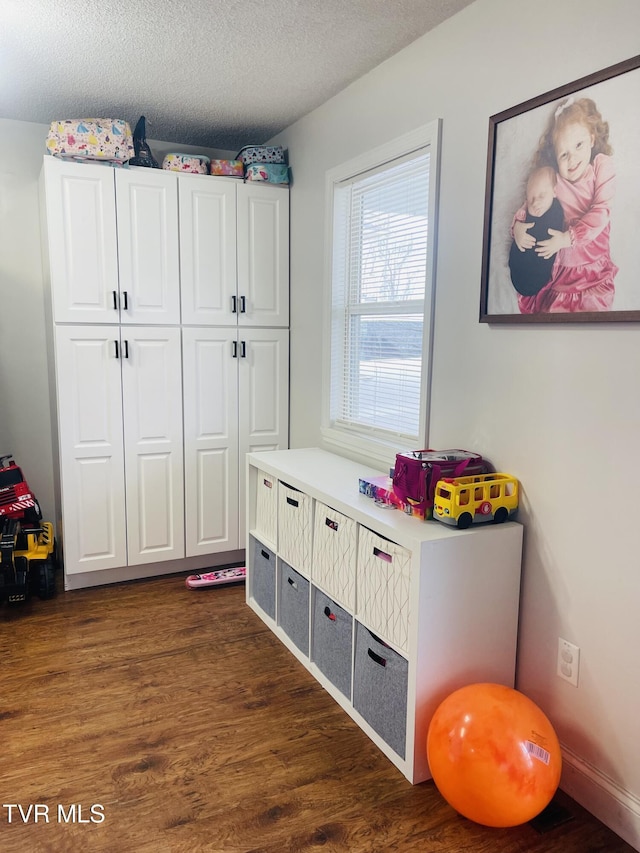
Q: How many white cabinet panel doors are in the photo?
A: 8